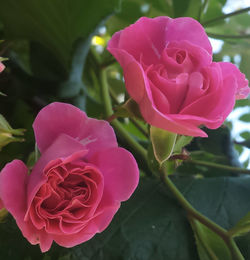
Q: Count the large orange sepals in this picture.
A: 0